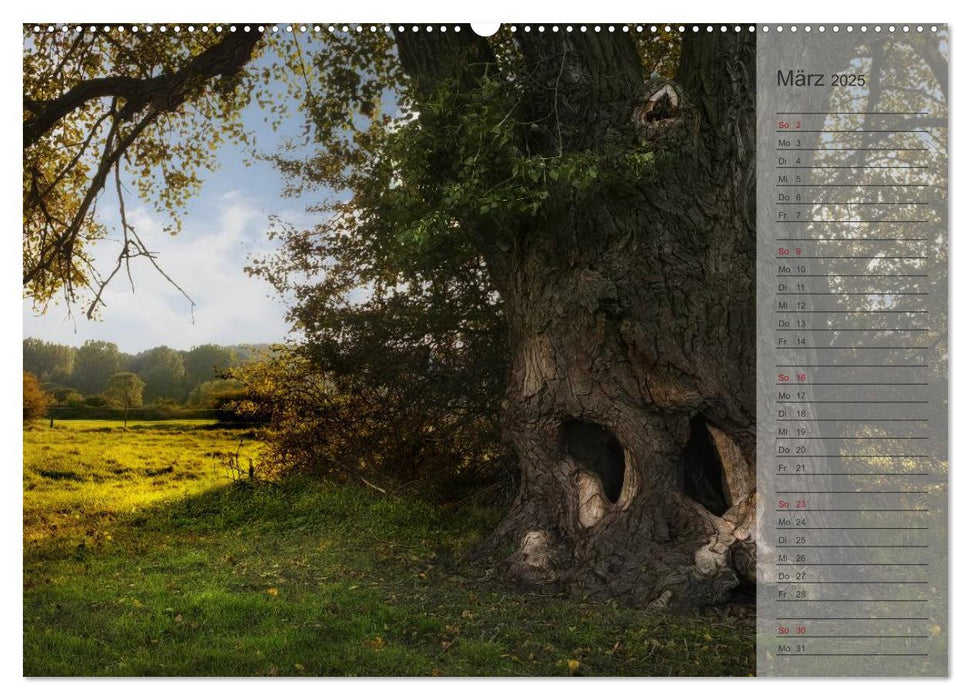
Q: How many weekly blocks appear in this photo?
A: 5